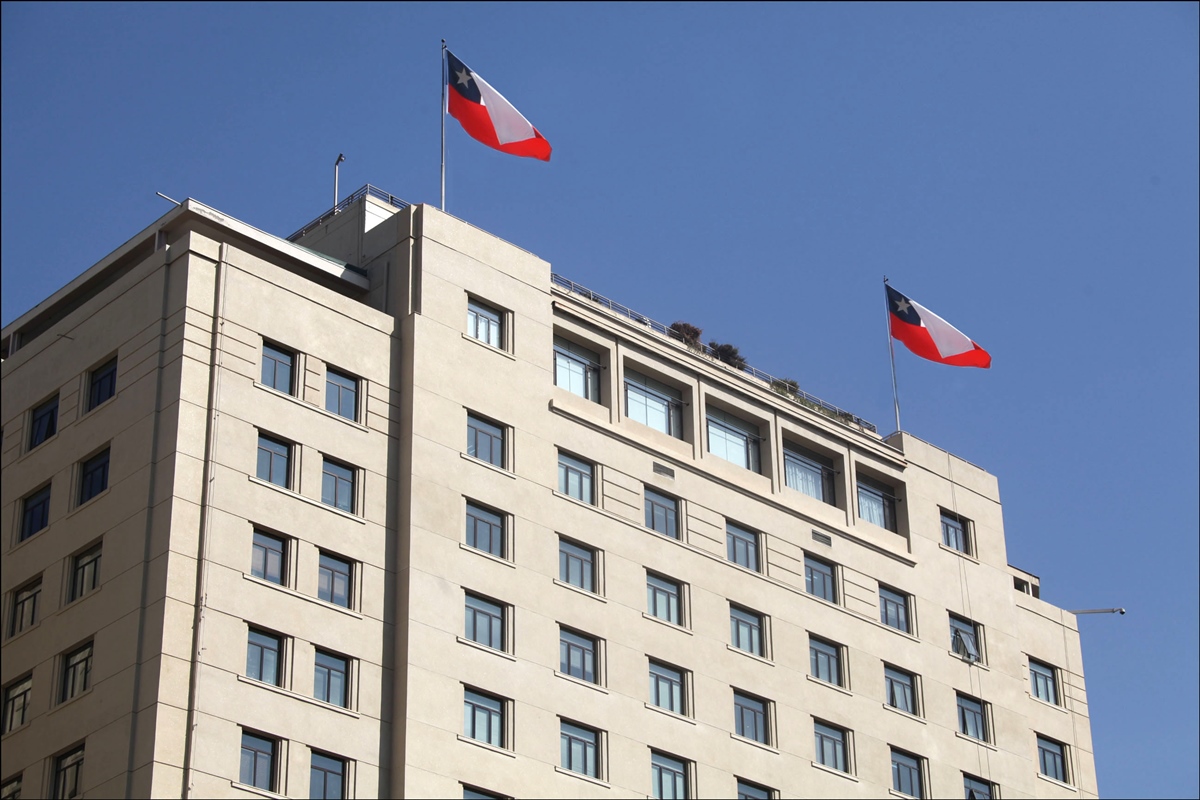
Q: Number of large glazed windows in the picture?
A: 5